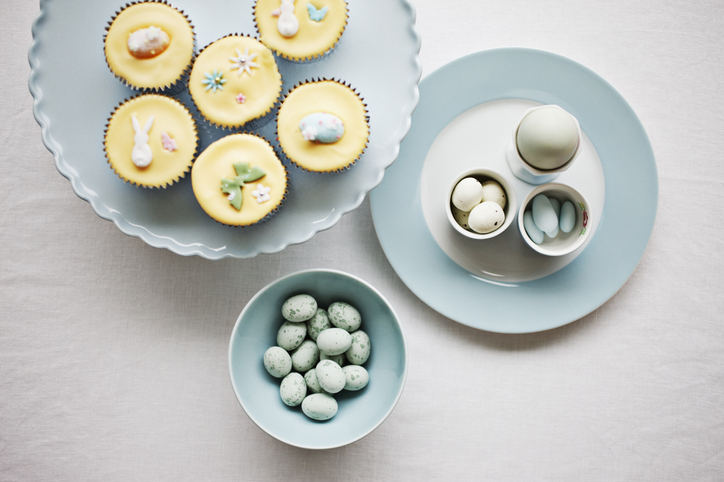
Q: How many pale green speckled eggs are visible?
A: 14